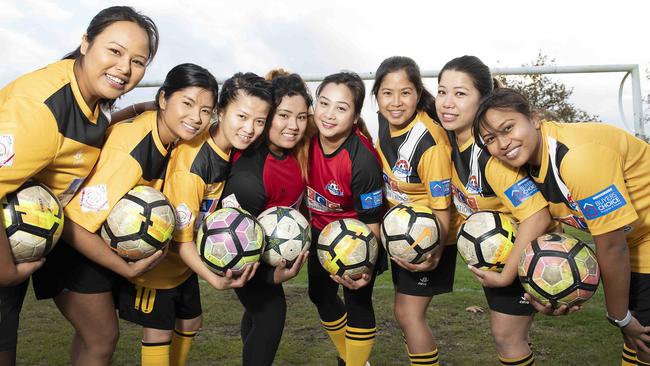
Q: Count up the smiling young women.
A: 8